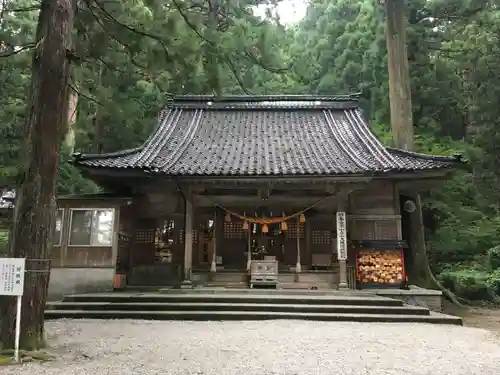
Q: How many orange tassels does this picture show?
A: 5